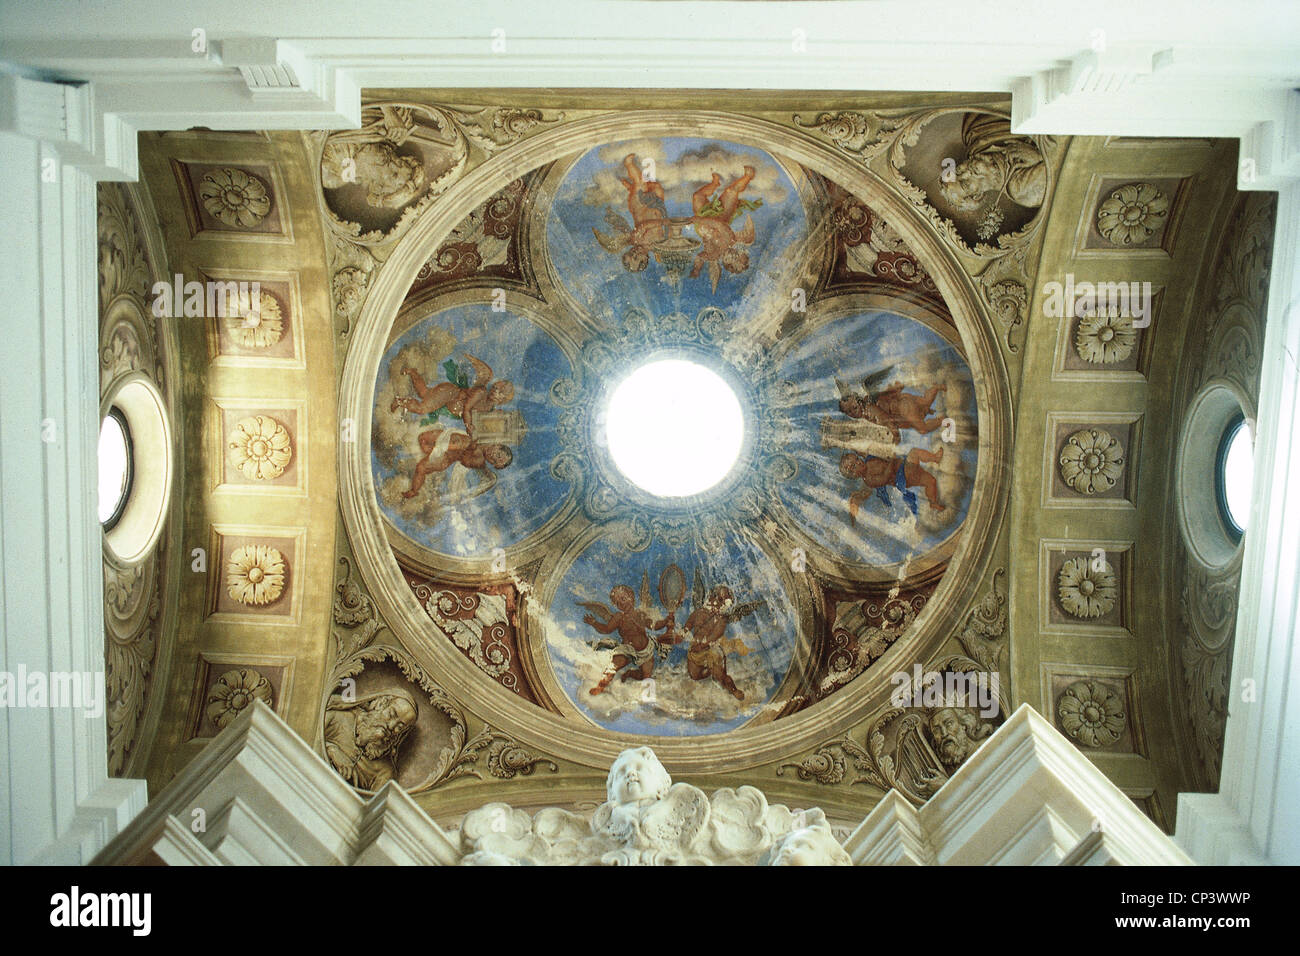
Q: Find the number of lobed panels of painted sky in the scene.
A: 4